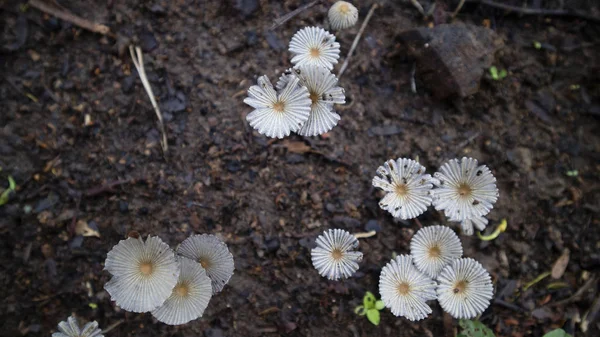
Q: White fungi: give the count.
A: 14